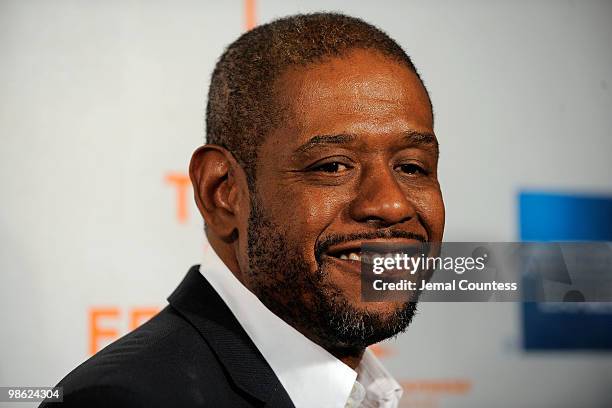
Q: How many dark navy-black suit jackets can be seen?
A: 1